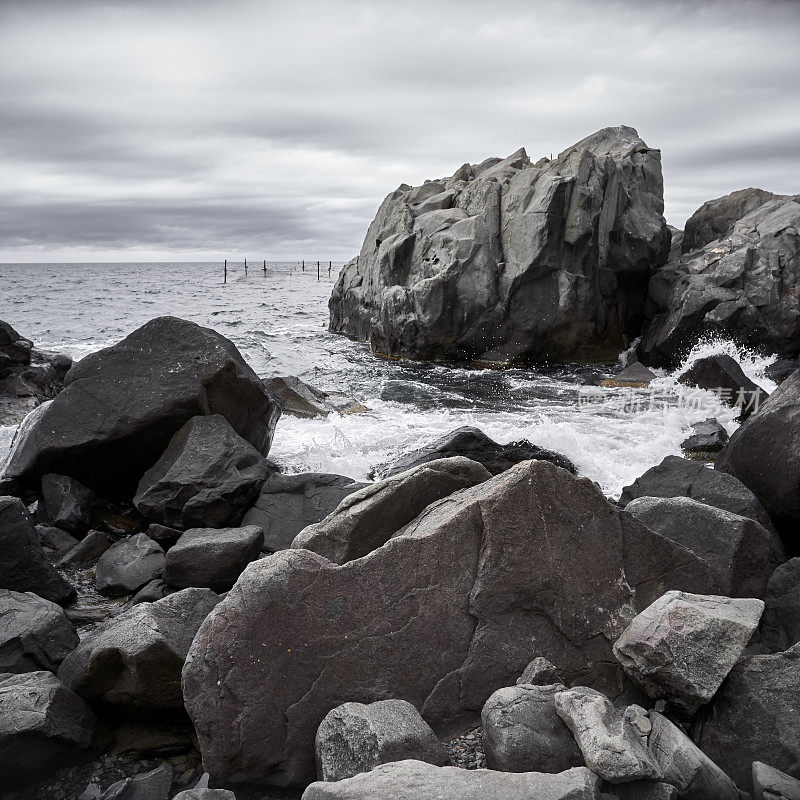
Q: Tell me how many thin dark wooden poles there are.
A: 6